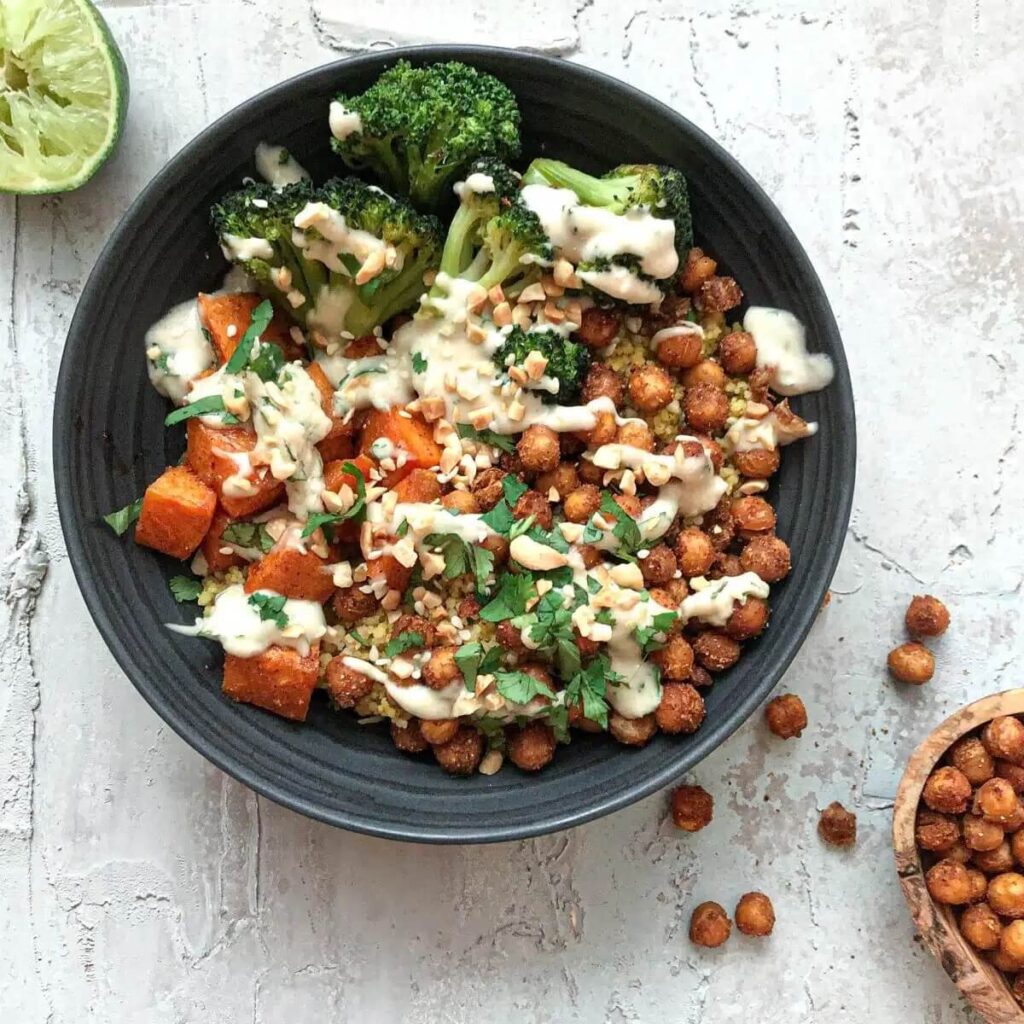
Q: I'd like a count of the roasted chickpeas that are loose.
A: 7